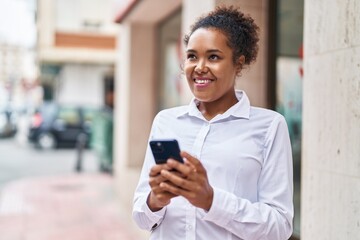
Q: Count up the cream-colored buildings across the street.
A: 1